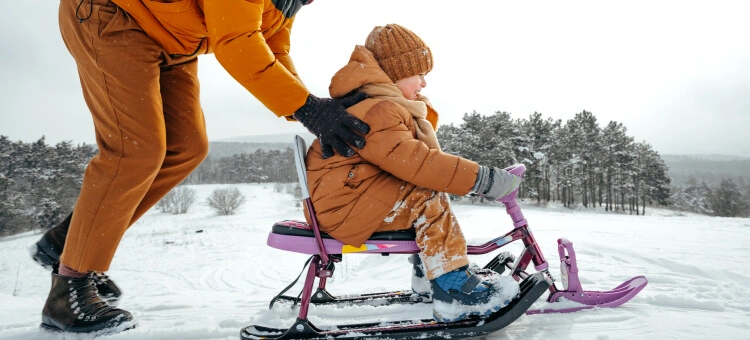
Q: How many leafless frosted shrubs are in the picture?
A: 2